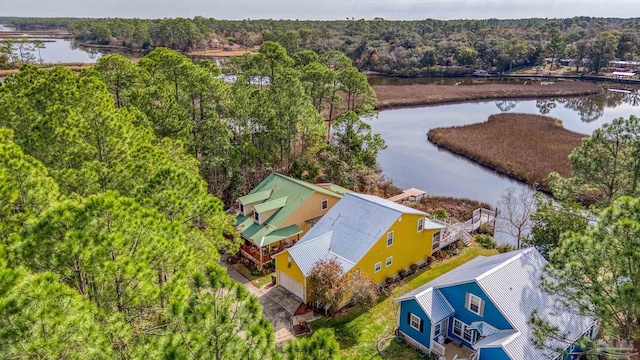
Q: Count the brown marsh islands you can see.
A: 2